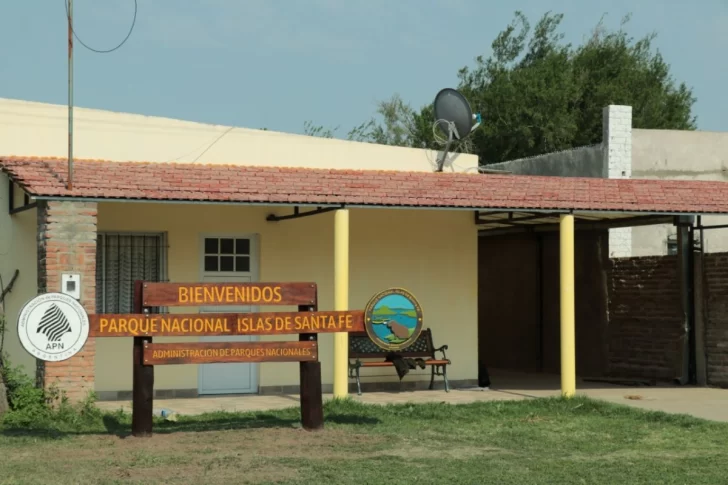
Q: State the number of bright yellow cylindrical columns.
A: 2